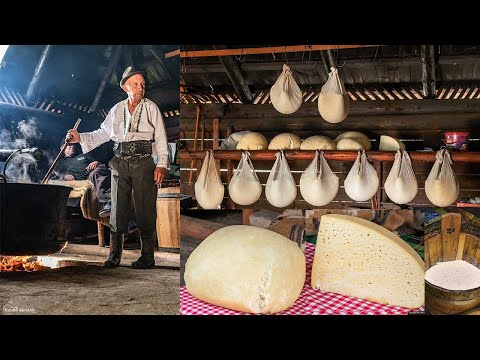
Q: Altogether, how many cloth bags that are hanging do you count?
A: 9